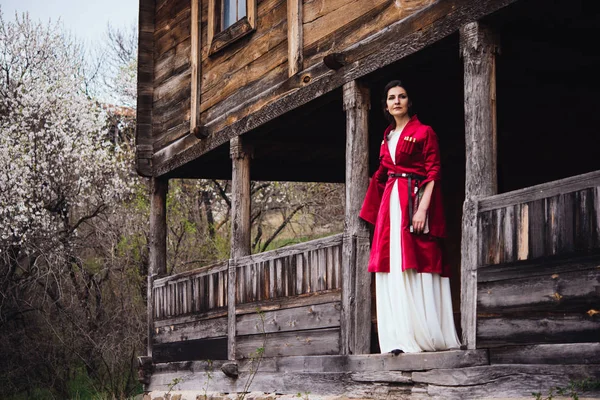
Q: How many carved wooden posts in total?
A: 4